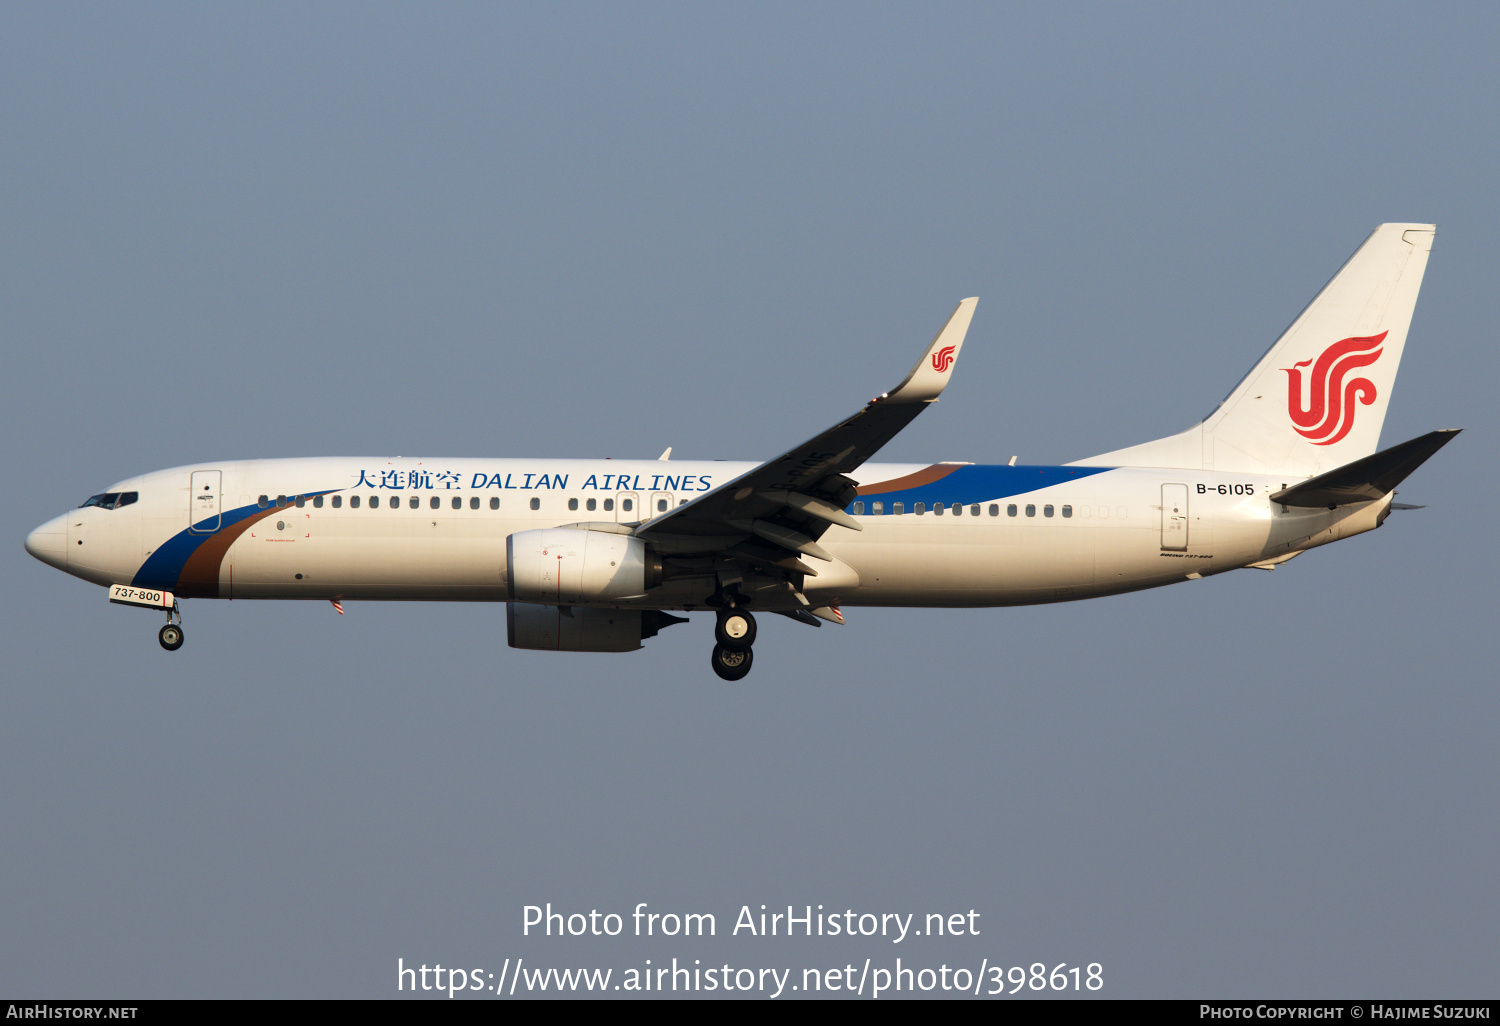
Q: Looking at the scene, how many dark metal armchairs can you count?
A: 0